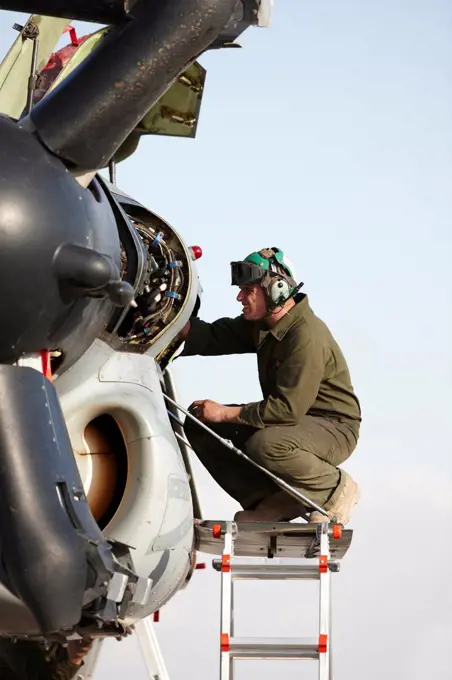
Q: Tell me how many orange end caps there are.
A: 6